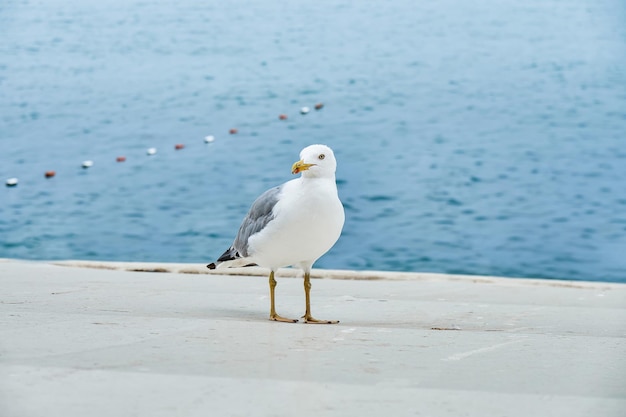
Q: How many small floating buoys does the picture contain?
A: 11